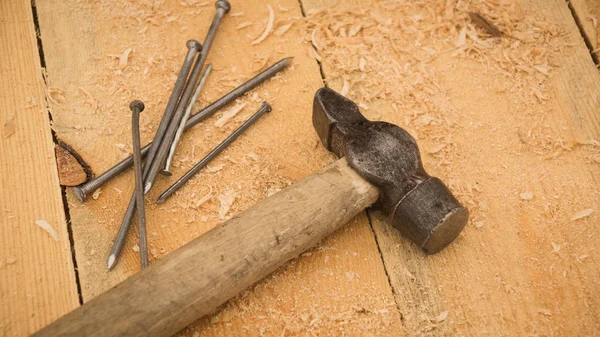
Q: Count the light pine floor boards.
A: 4